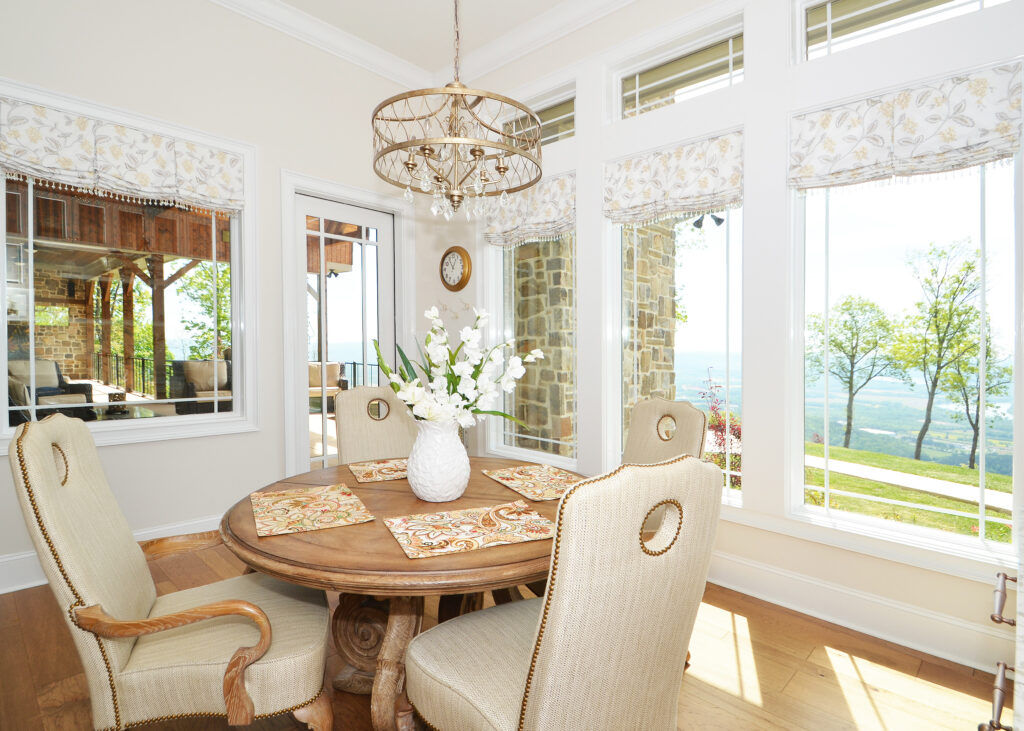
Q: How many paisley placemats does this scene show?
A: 4